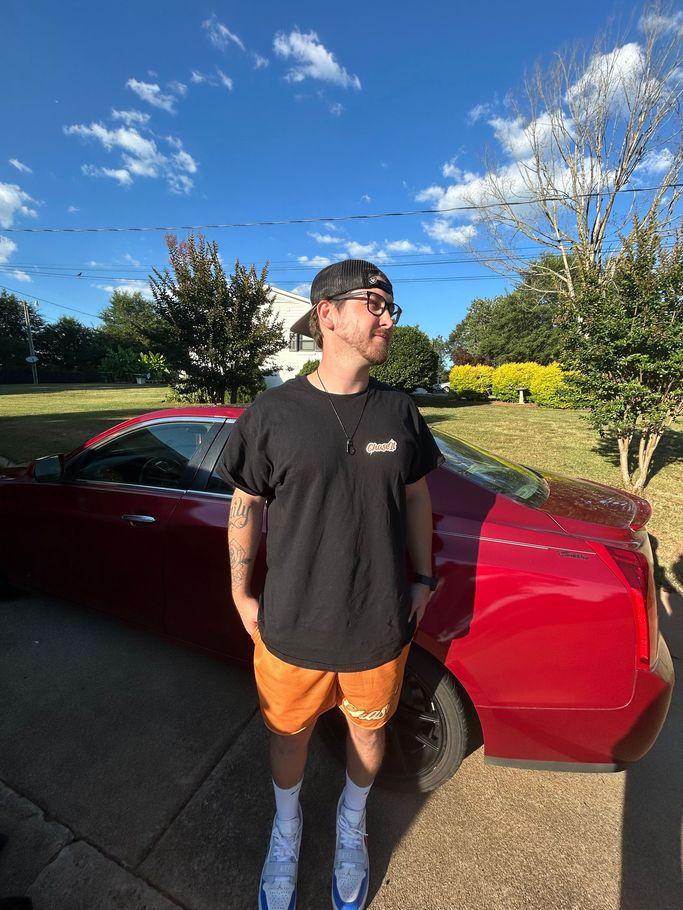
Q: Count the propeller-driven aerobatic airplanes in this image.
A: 0